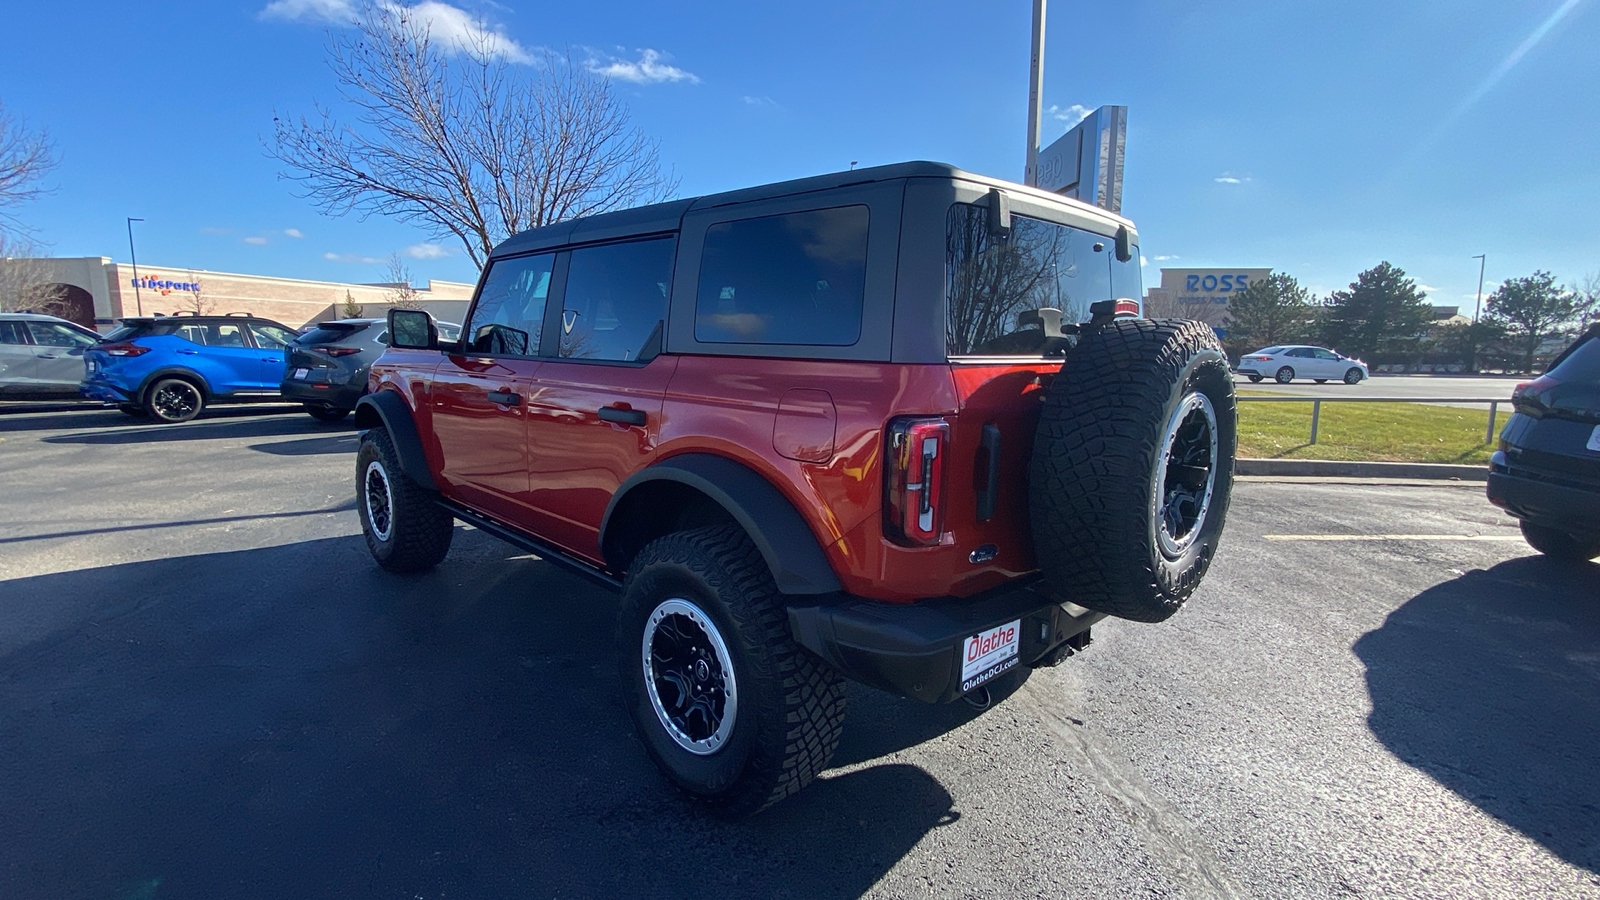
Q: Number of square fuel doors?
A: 1